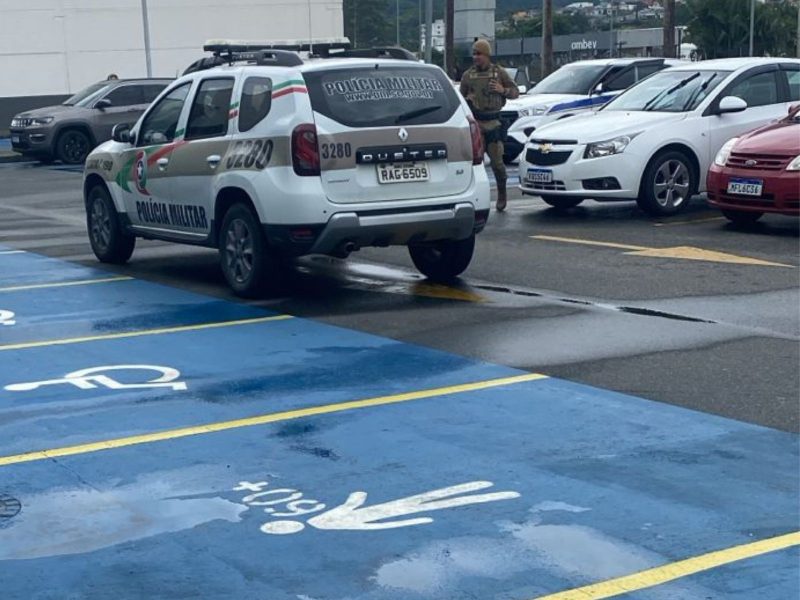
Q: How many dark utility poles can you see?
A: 3